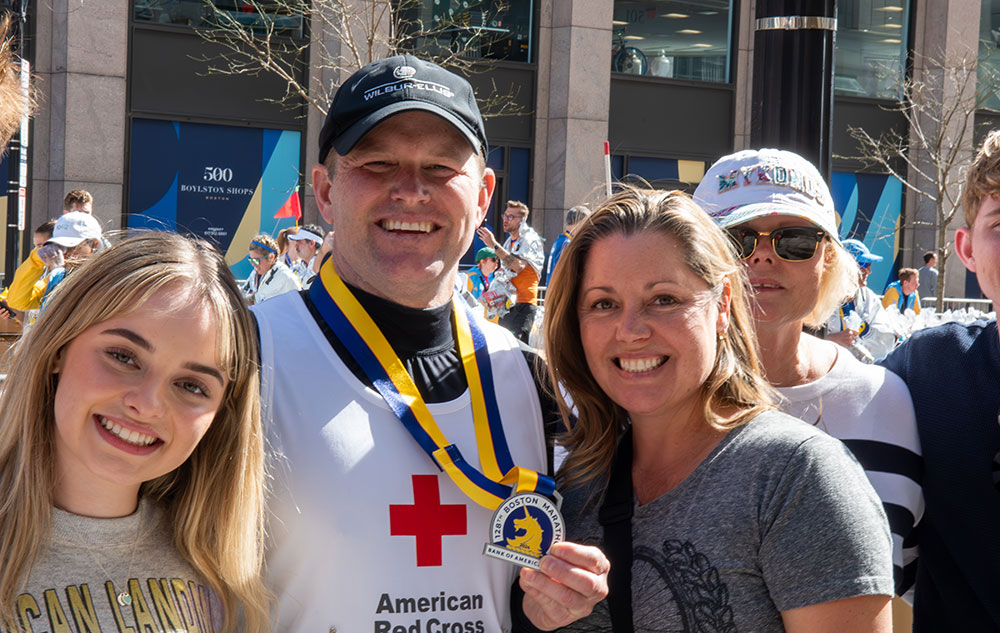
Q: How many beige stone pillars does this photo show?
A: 5